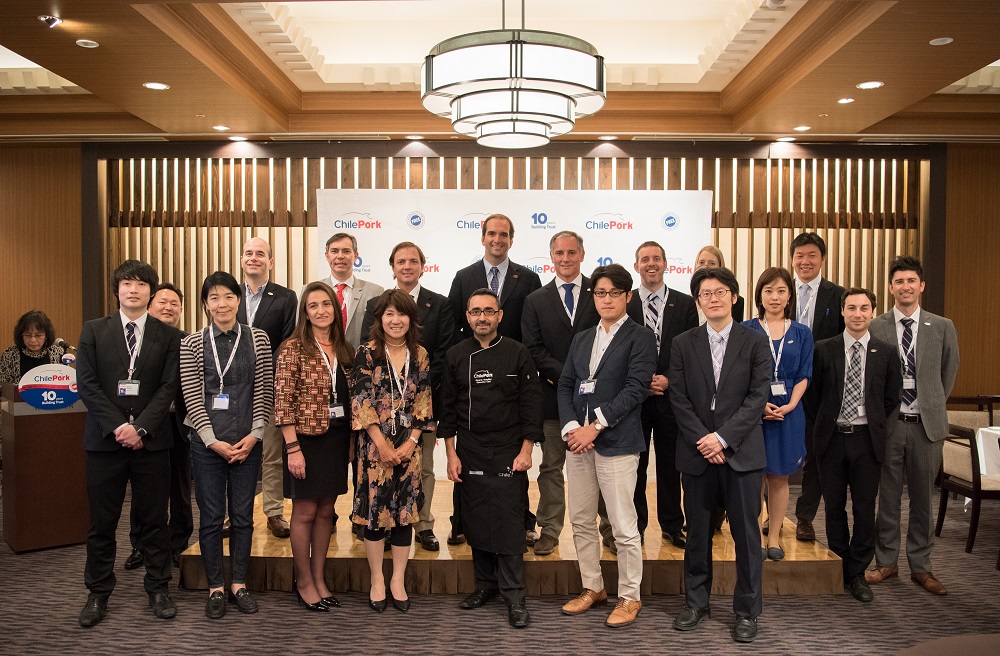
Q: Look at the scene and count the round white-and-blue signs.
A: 2